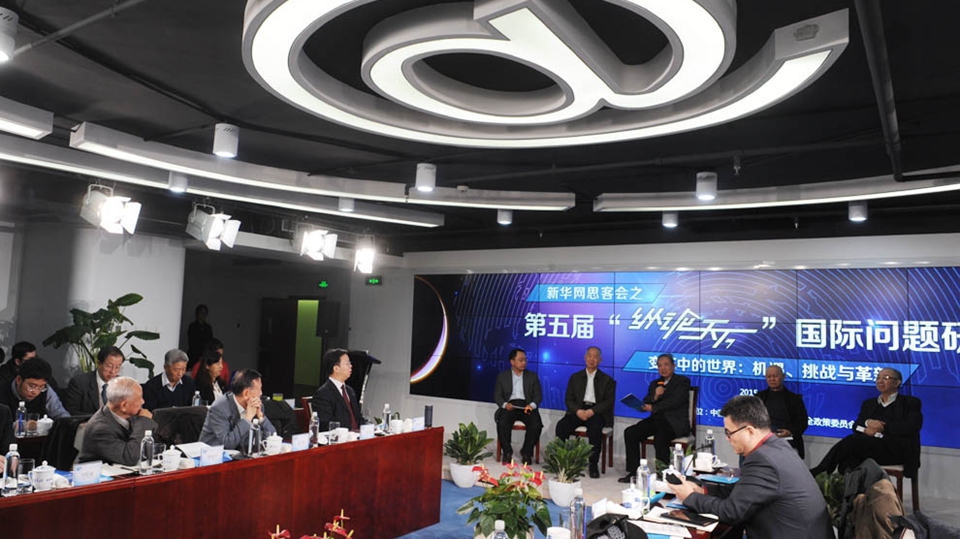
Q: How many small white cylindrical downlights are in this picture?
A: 9